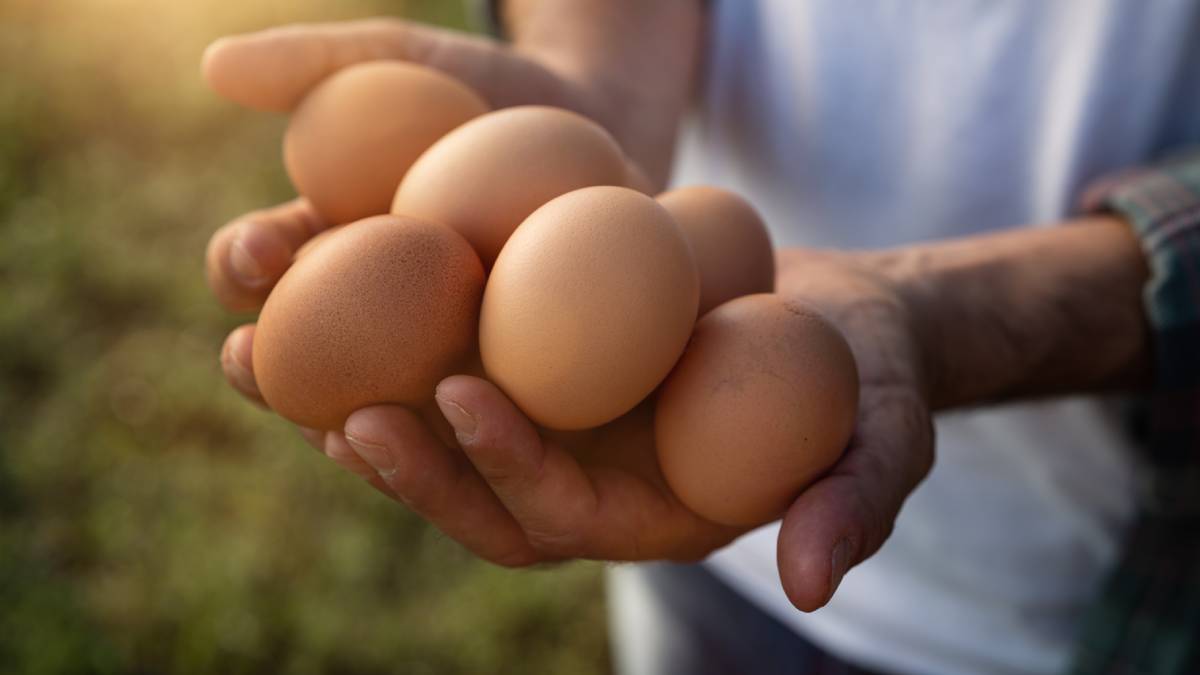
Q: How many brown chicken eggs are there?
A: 6